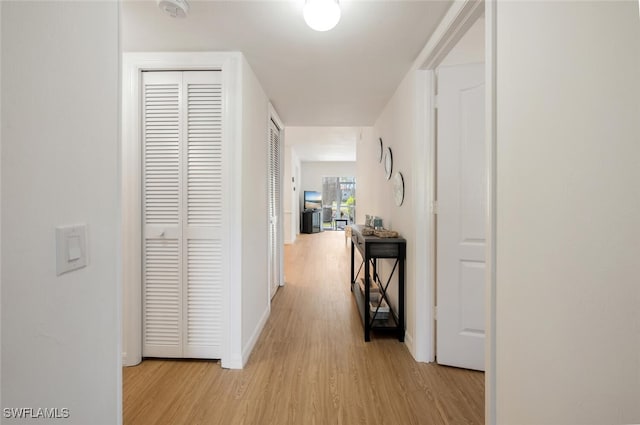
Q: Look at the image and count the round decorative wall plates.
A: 3